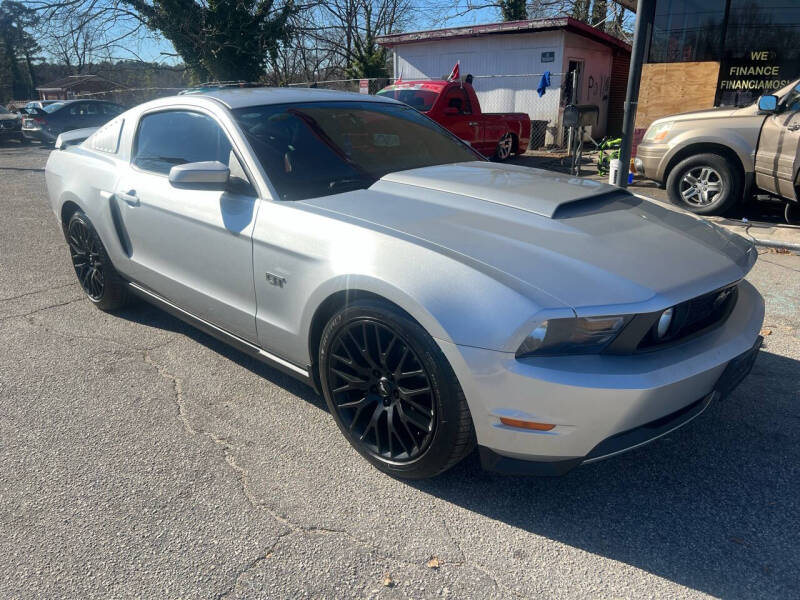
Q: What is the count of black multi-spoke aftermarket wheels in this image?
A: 2